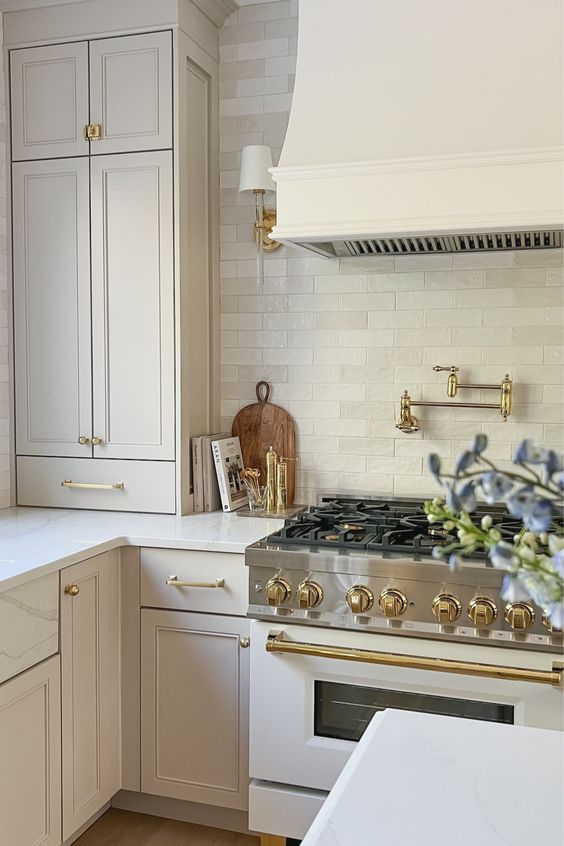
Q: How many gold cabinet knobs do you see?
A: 4